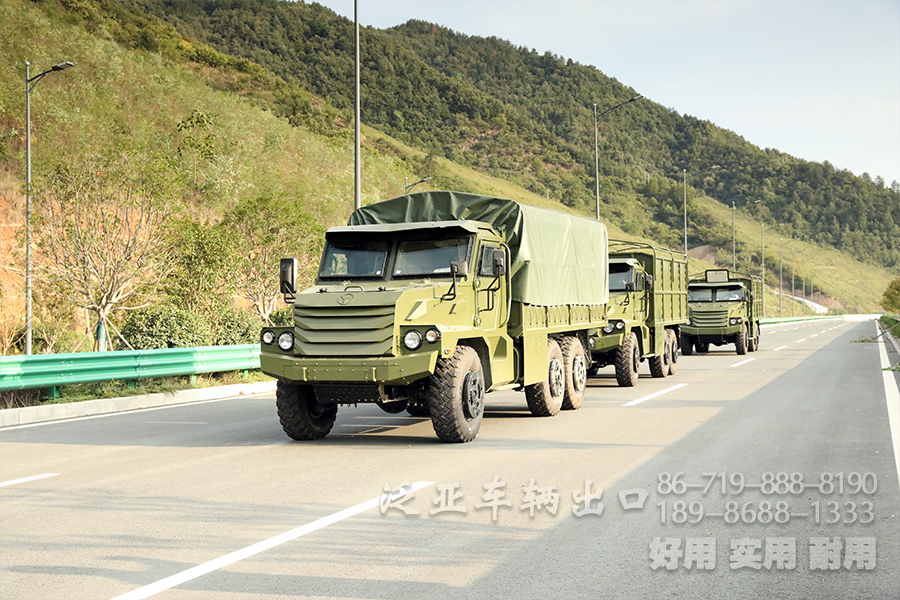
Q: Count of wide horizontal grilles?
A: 2